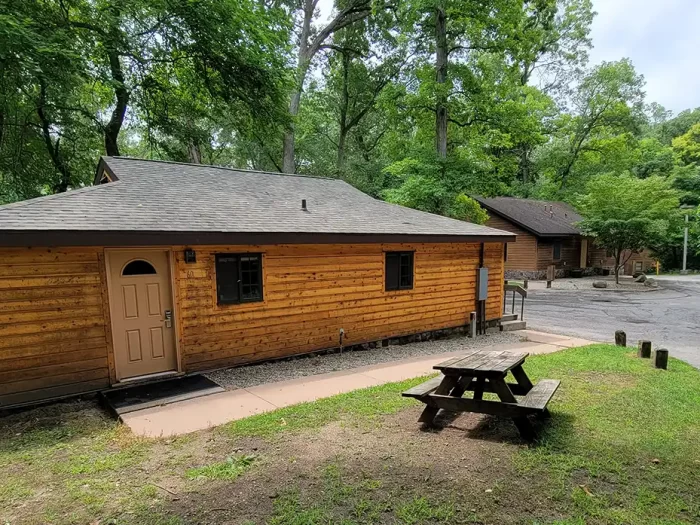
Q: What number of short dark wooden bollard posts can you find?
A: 3